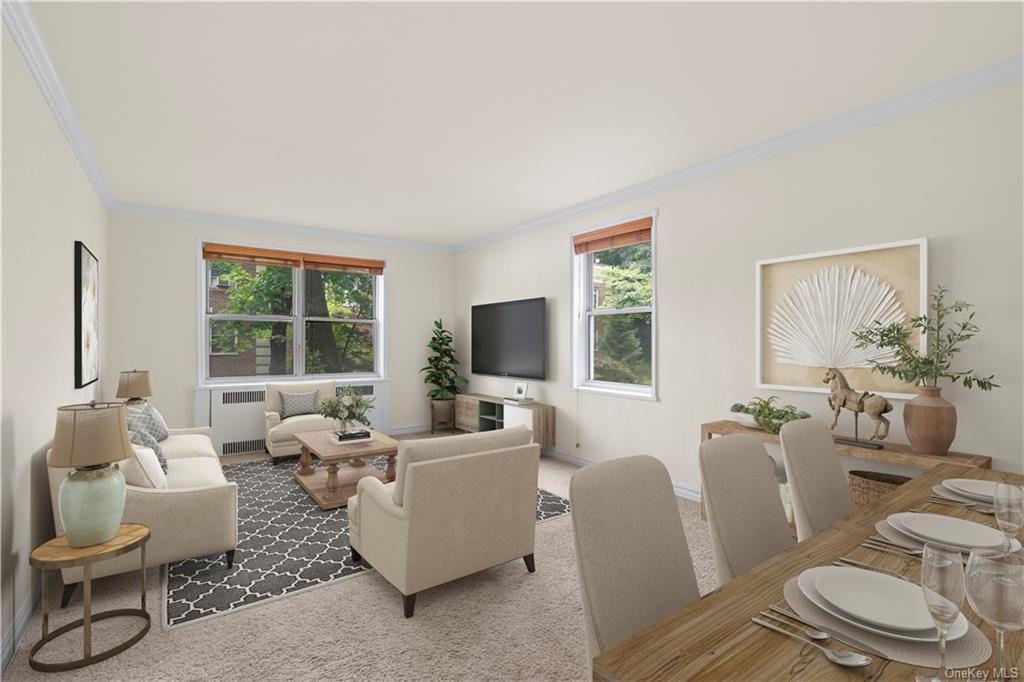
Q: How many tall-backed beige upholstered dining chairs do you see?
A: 3